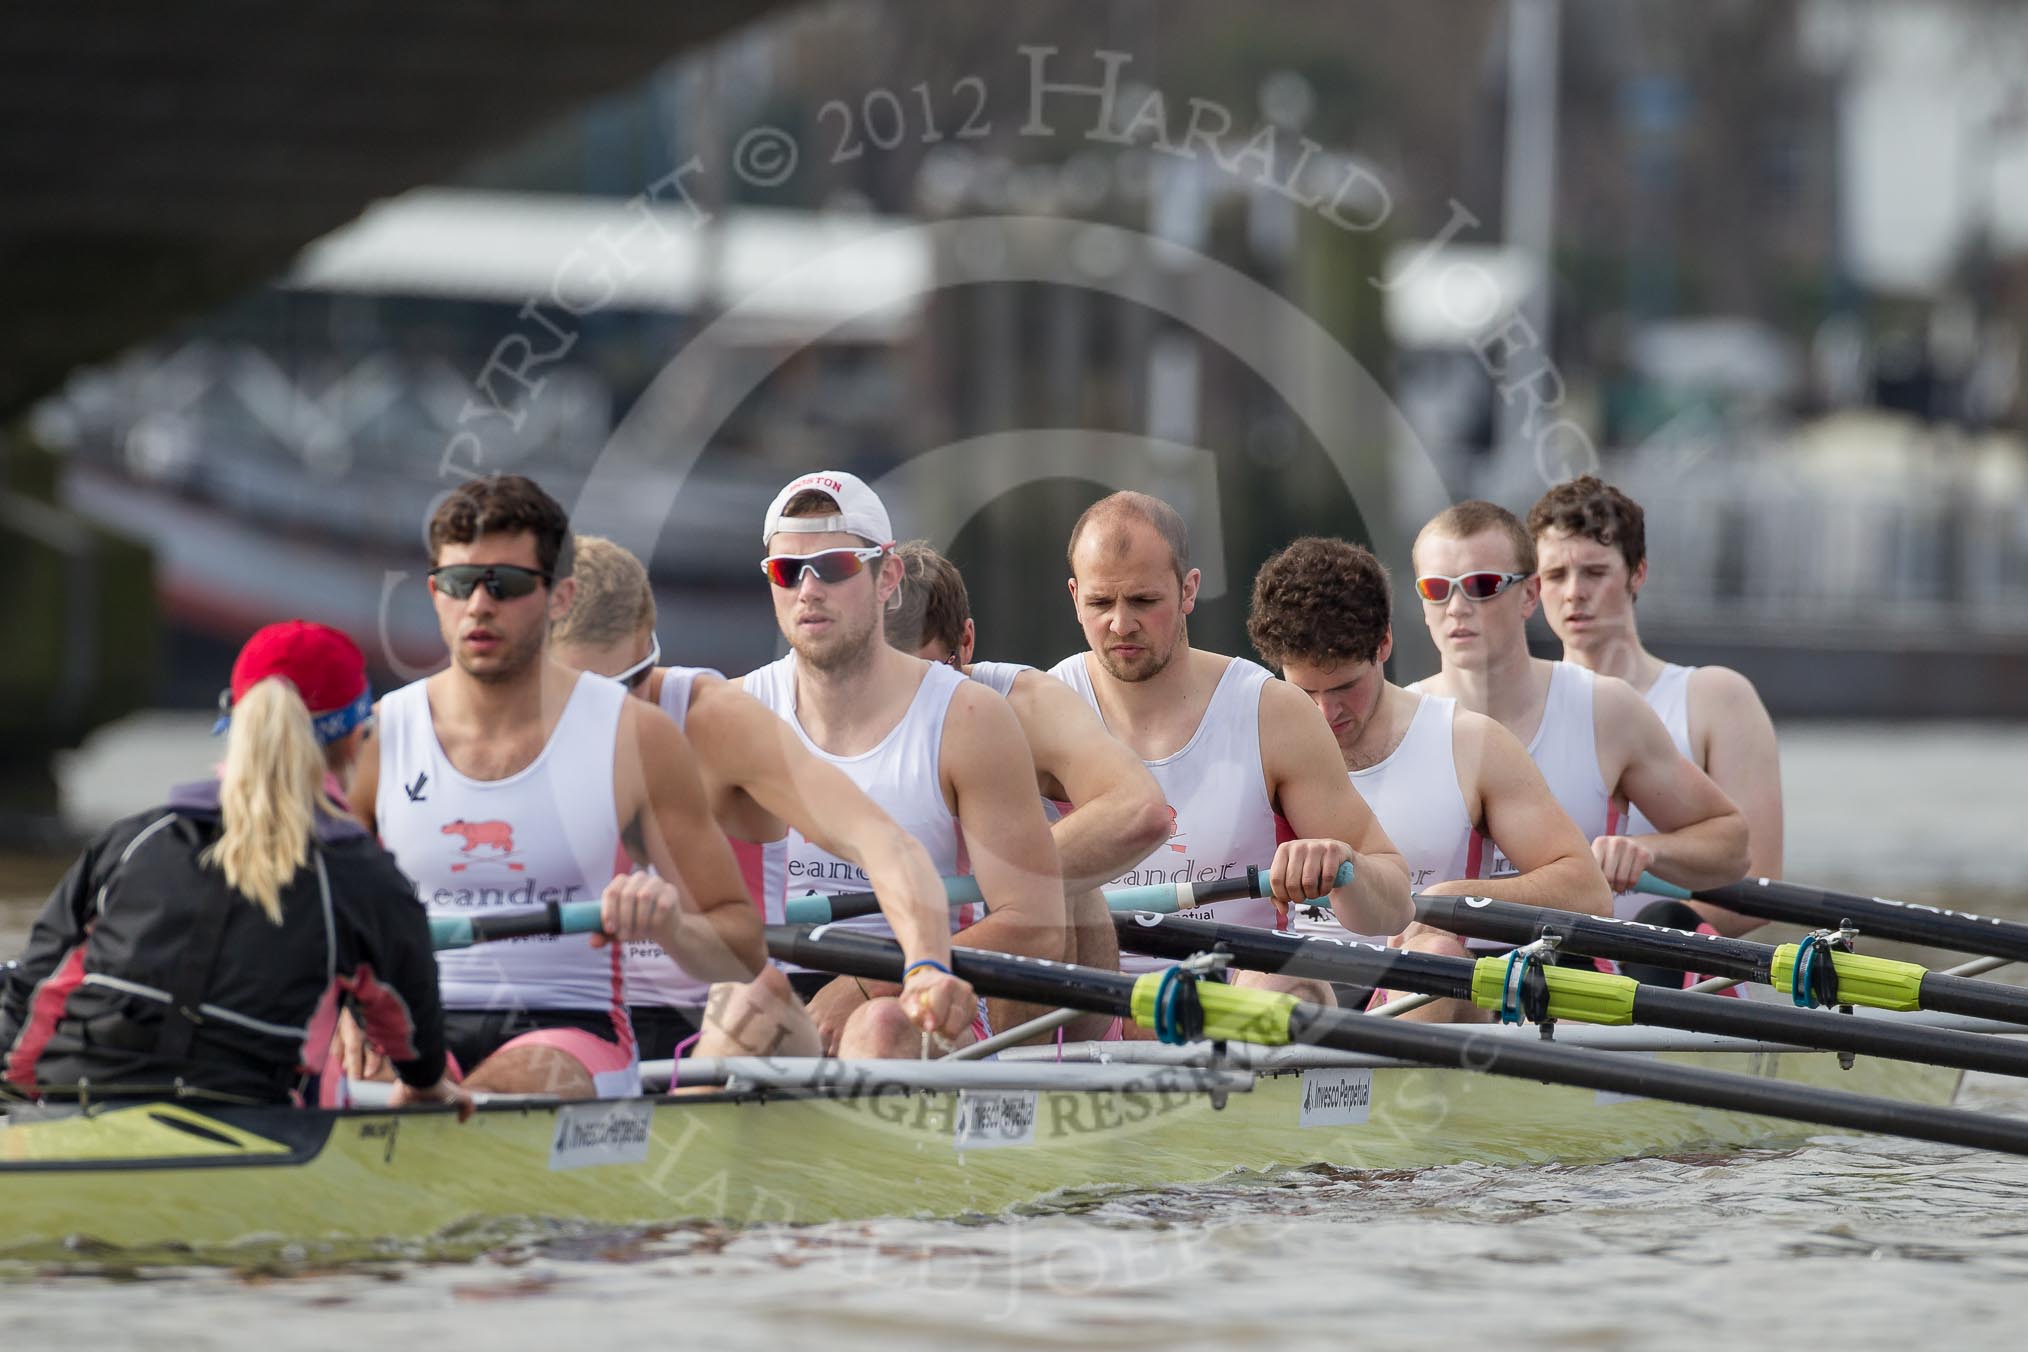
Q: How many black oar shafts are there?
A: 4